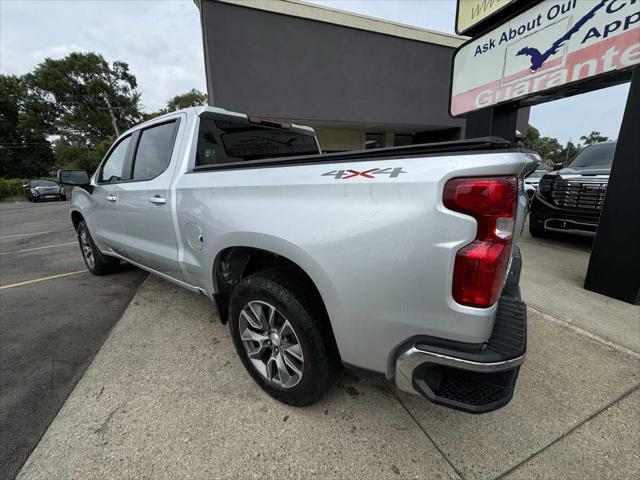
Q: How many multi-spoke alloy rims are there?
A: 2